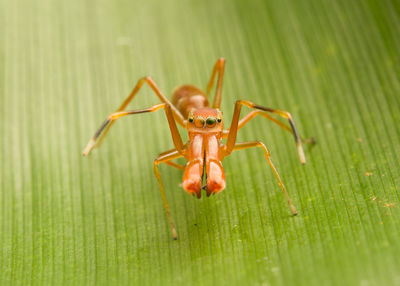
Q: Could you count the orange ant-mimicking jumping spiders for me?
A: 1